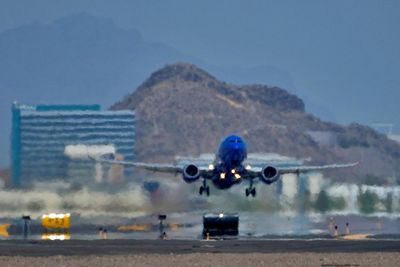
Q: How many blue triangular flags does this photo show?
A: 0